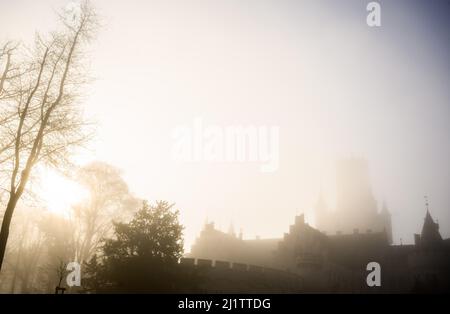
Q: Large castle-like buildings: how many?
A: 1